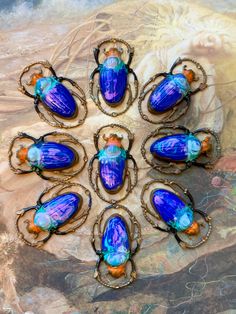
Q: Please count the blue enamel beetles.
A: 9